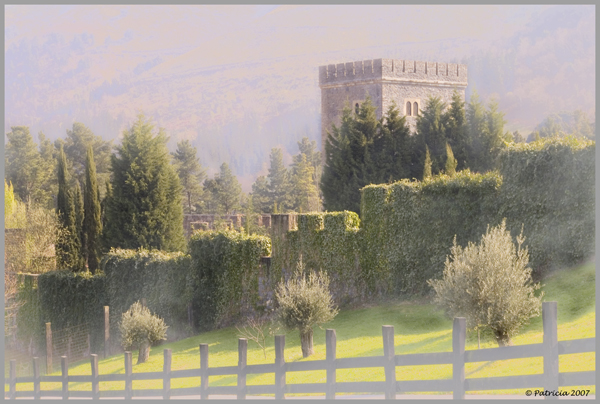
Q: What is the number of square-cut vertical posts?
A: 13